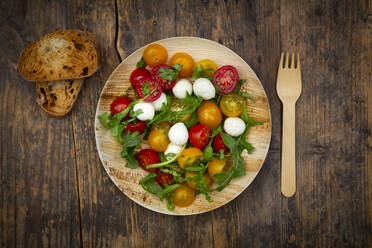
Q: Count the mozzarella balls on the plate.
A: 7